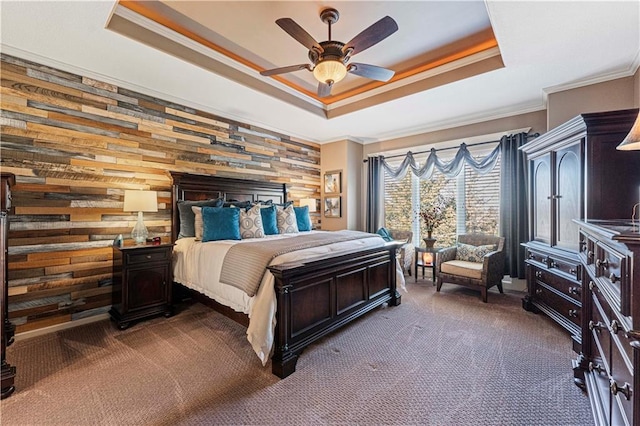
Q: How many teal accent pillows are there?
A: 3